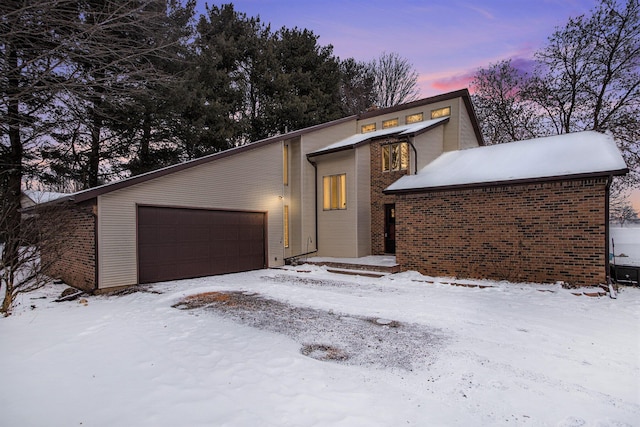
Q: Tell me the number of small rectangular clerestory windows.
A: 4